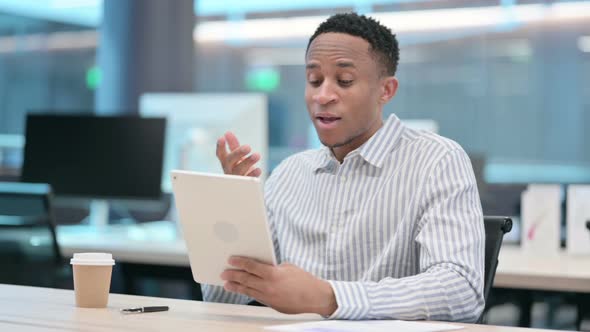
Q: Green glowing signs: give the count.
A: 2